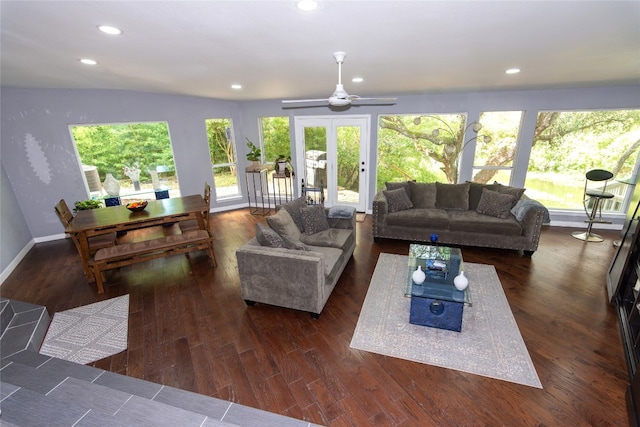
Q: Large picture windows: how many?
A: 3